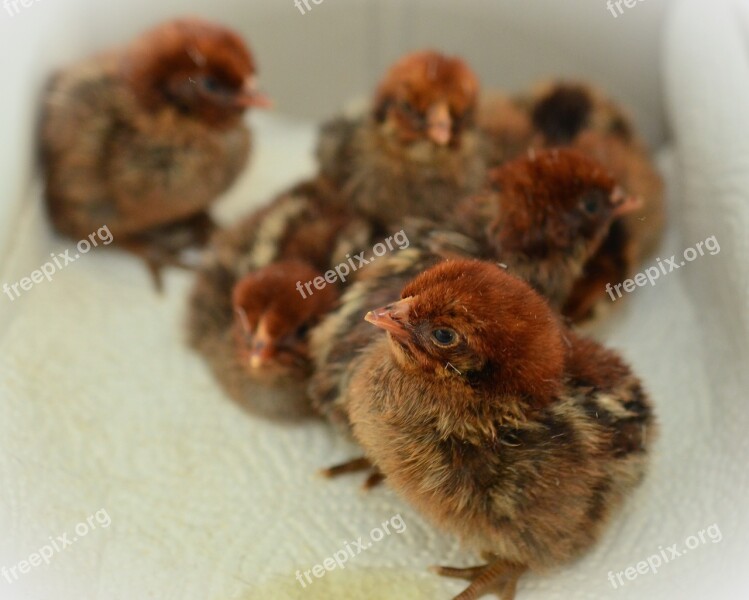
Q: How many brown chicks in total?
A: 6